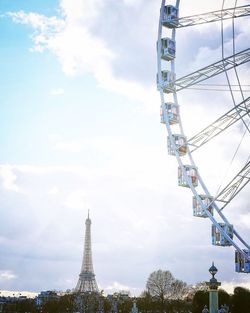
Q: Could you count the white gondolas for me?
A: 9